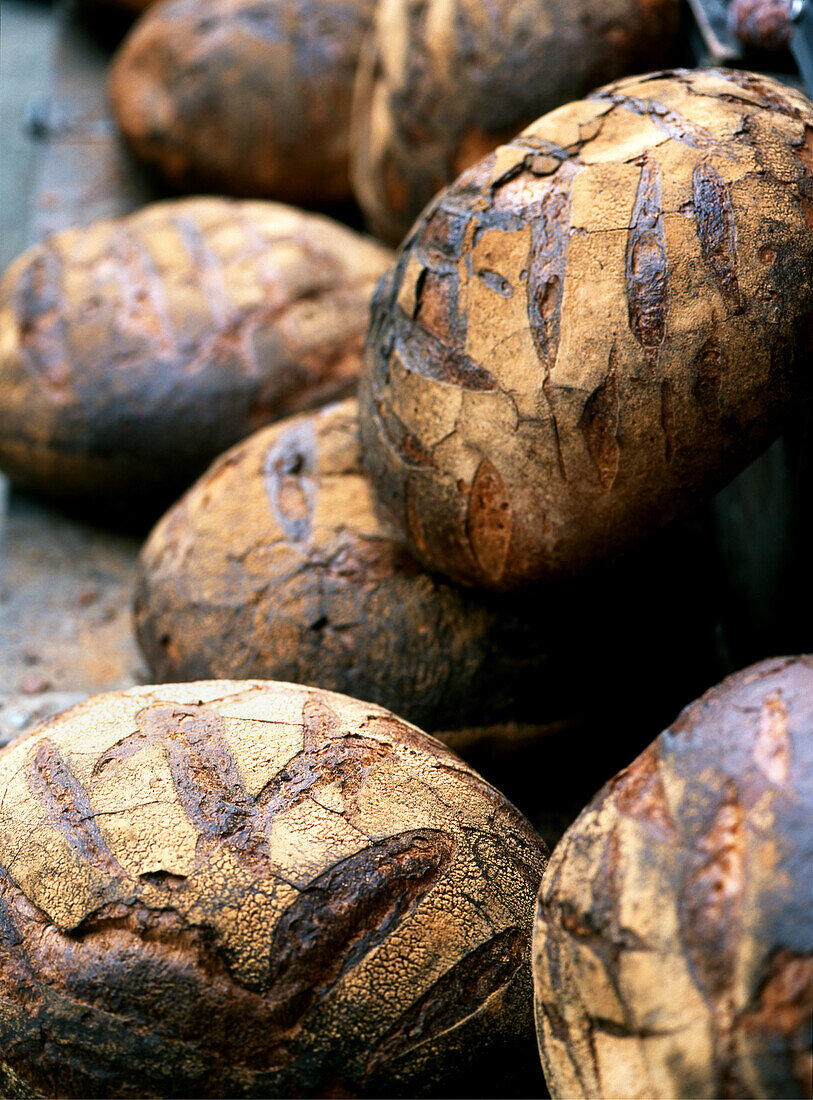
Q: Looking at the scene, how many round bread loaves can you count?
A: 7